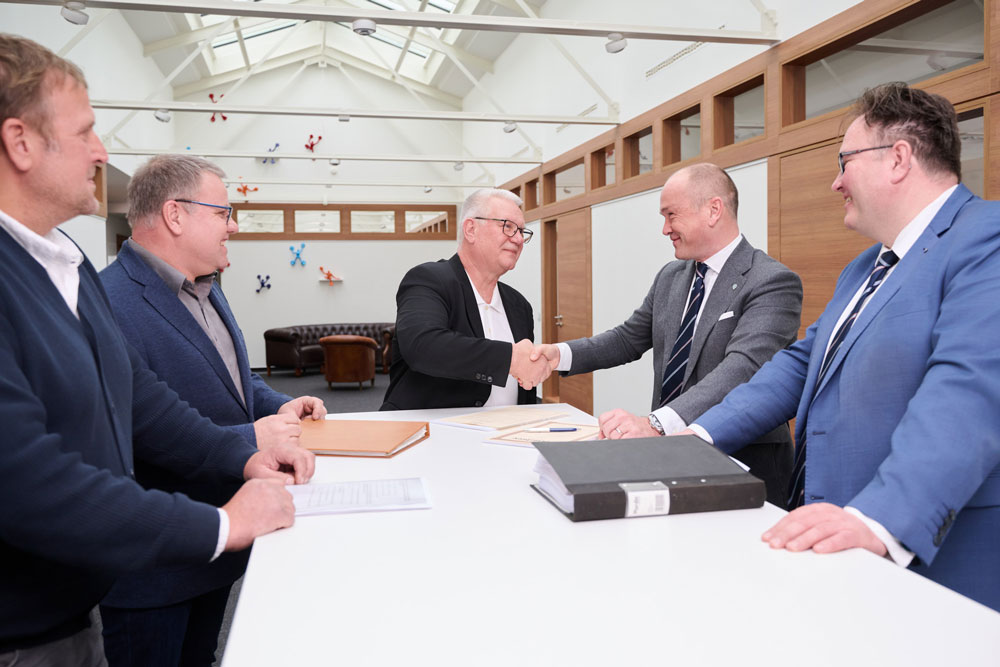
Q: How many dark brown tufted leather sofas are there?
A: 1